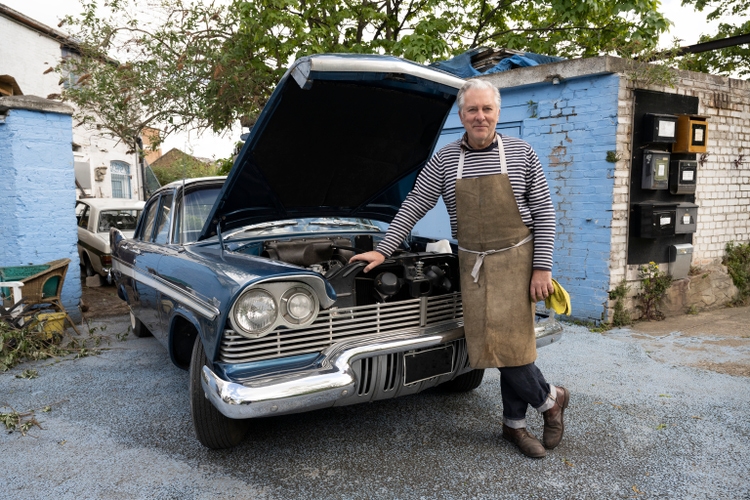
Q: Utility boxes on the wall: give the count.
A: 7